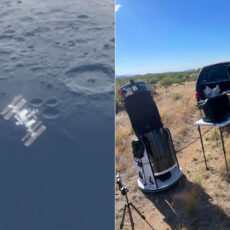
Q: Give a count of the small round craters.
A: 3